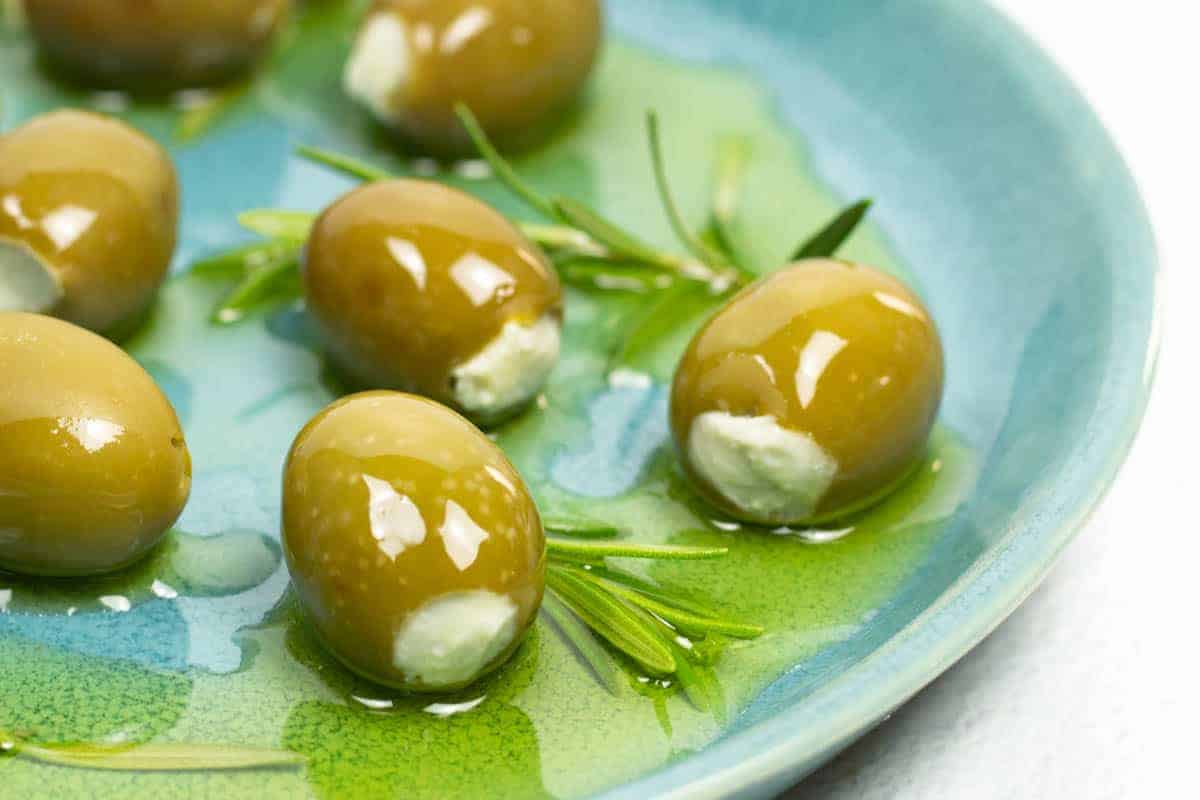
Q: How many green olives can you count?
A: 7